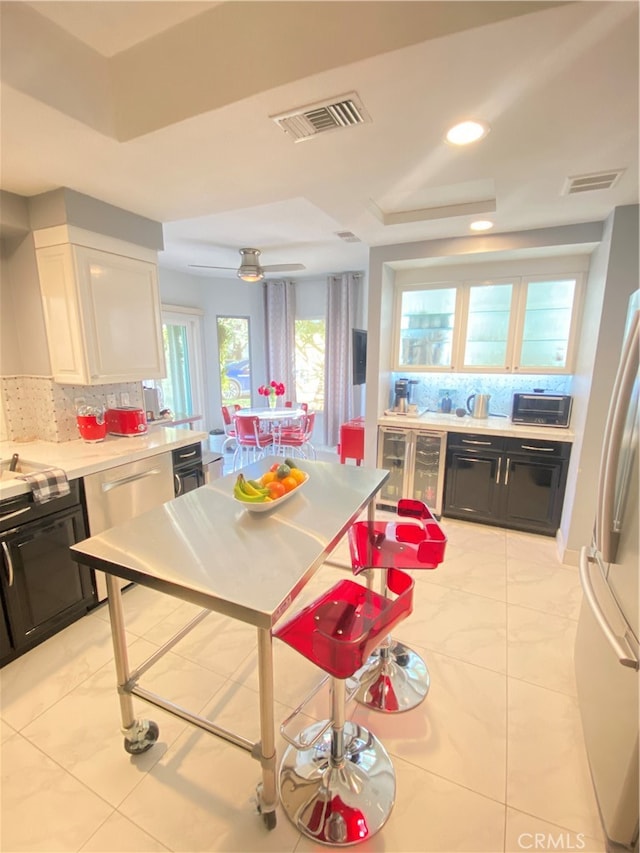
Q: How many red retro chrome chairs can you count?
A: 4